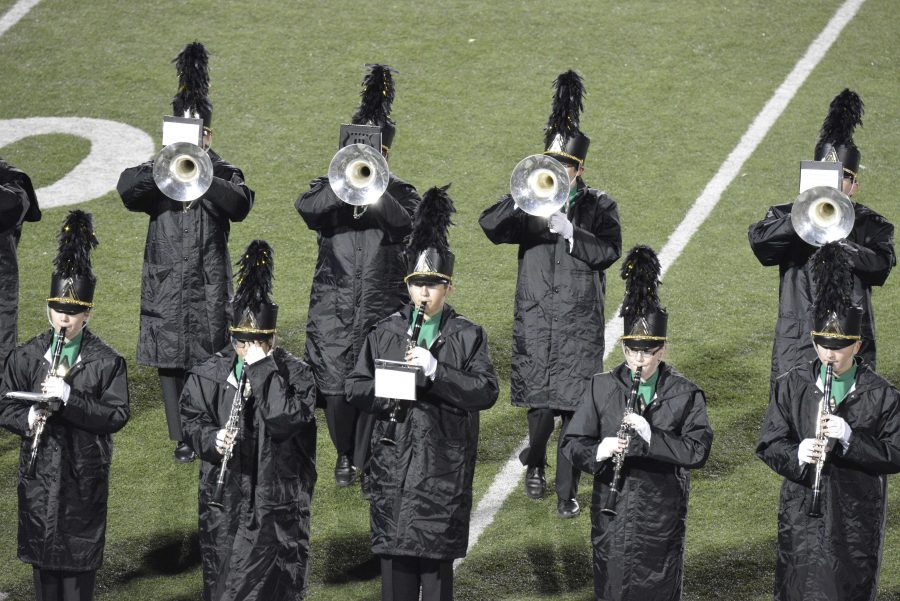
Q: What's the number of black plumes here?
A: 9